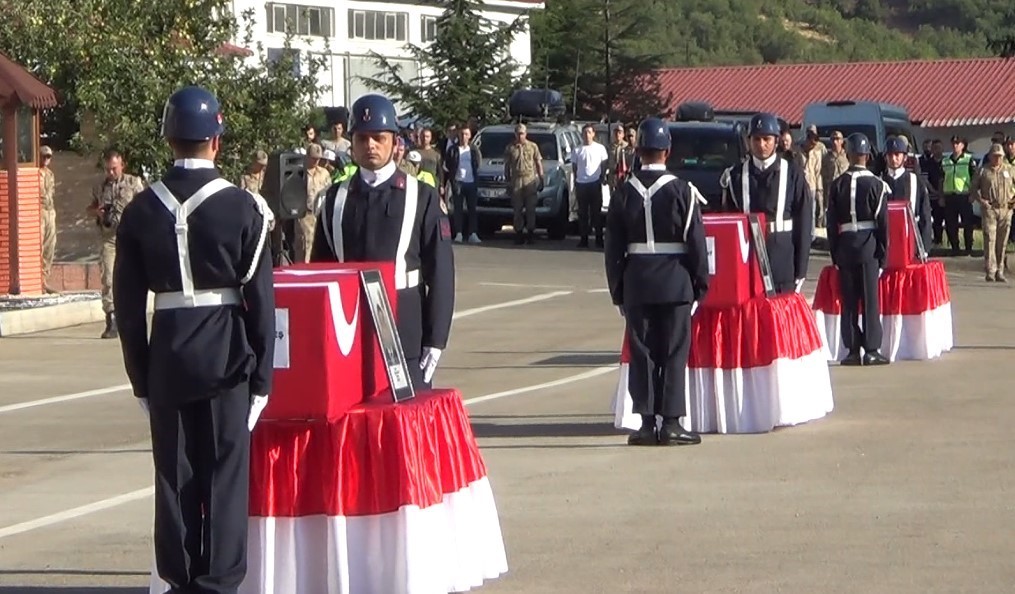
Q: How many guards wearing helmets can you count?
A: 6